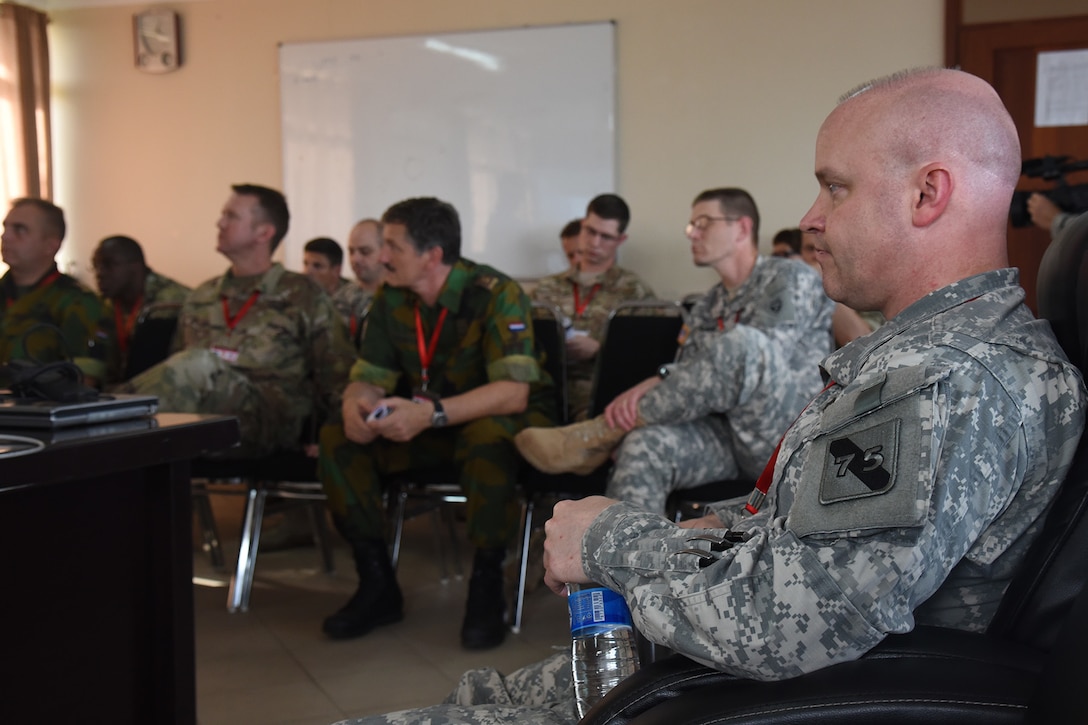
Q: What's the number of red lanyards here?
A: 8